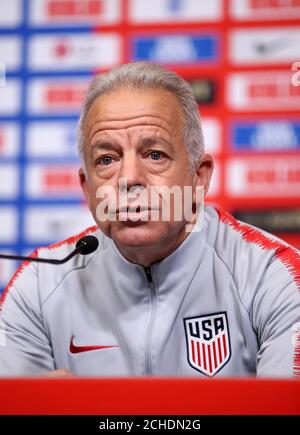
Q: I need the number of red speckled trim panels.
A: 2